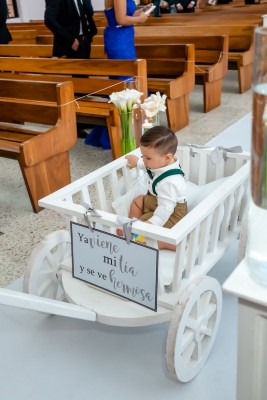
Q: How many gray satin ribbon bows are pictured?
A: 4